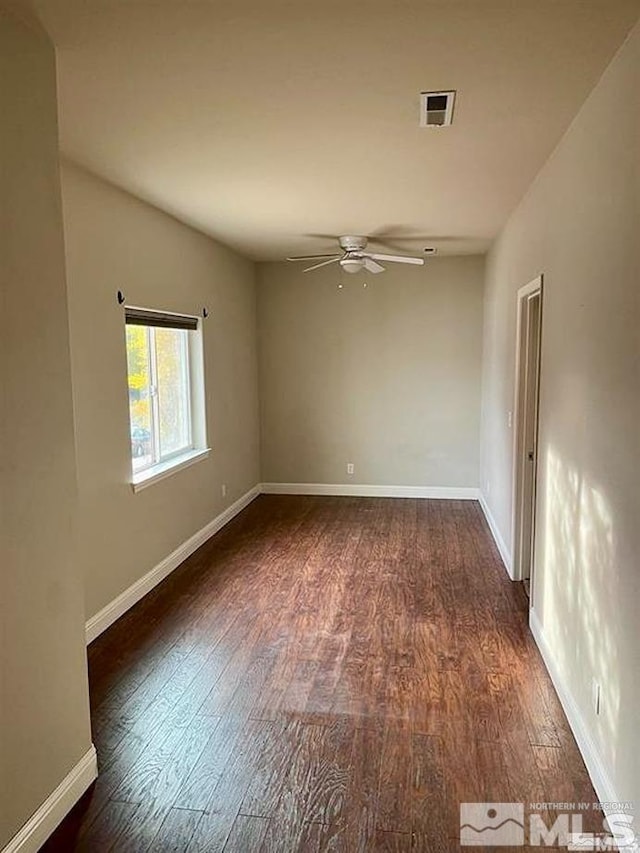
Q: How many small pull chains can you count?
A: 2